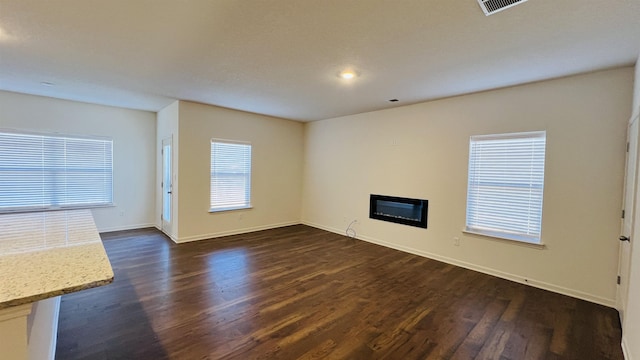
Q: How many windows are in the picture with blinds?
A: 3